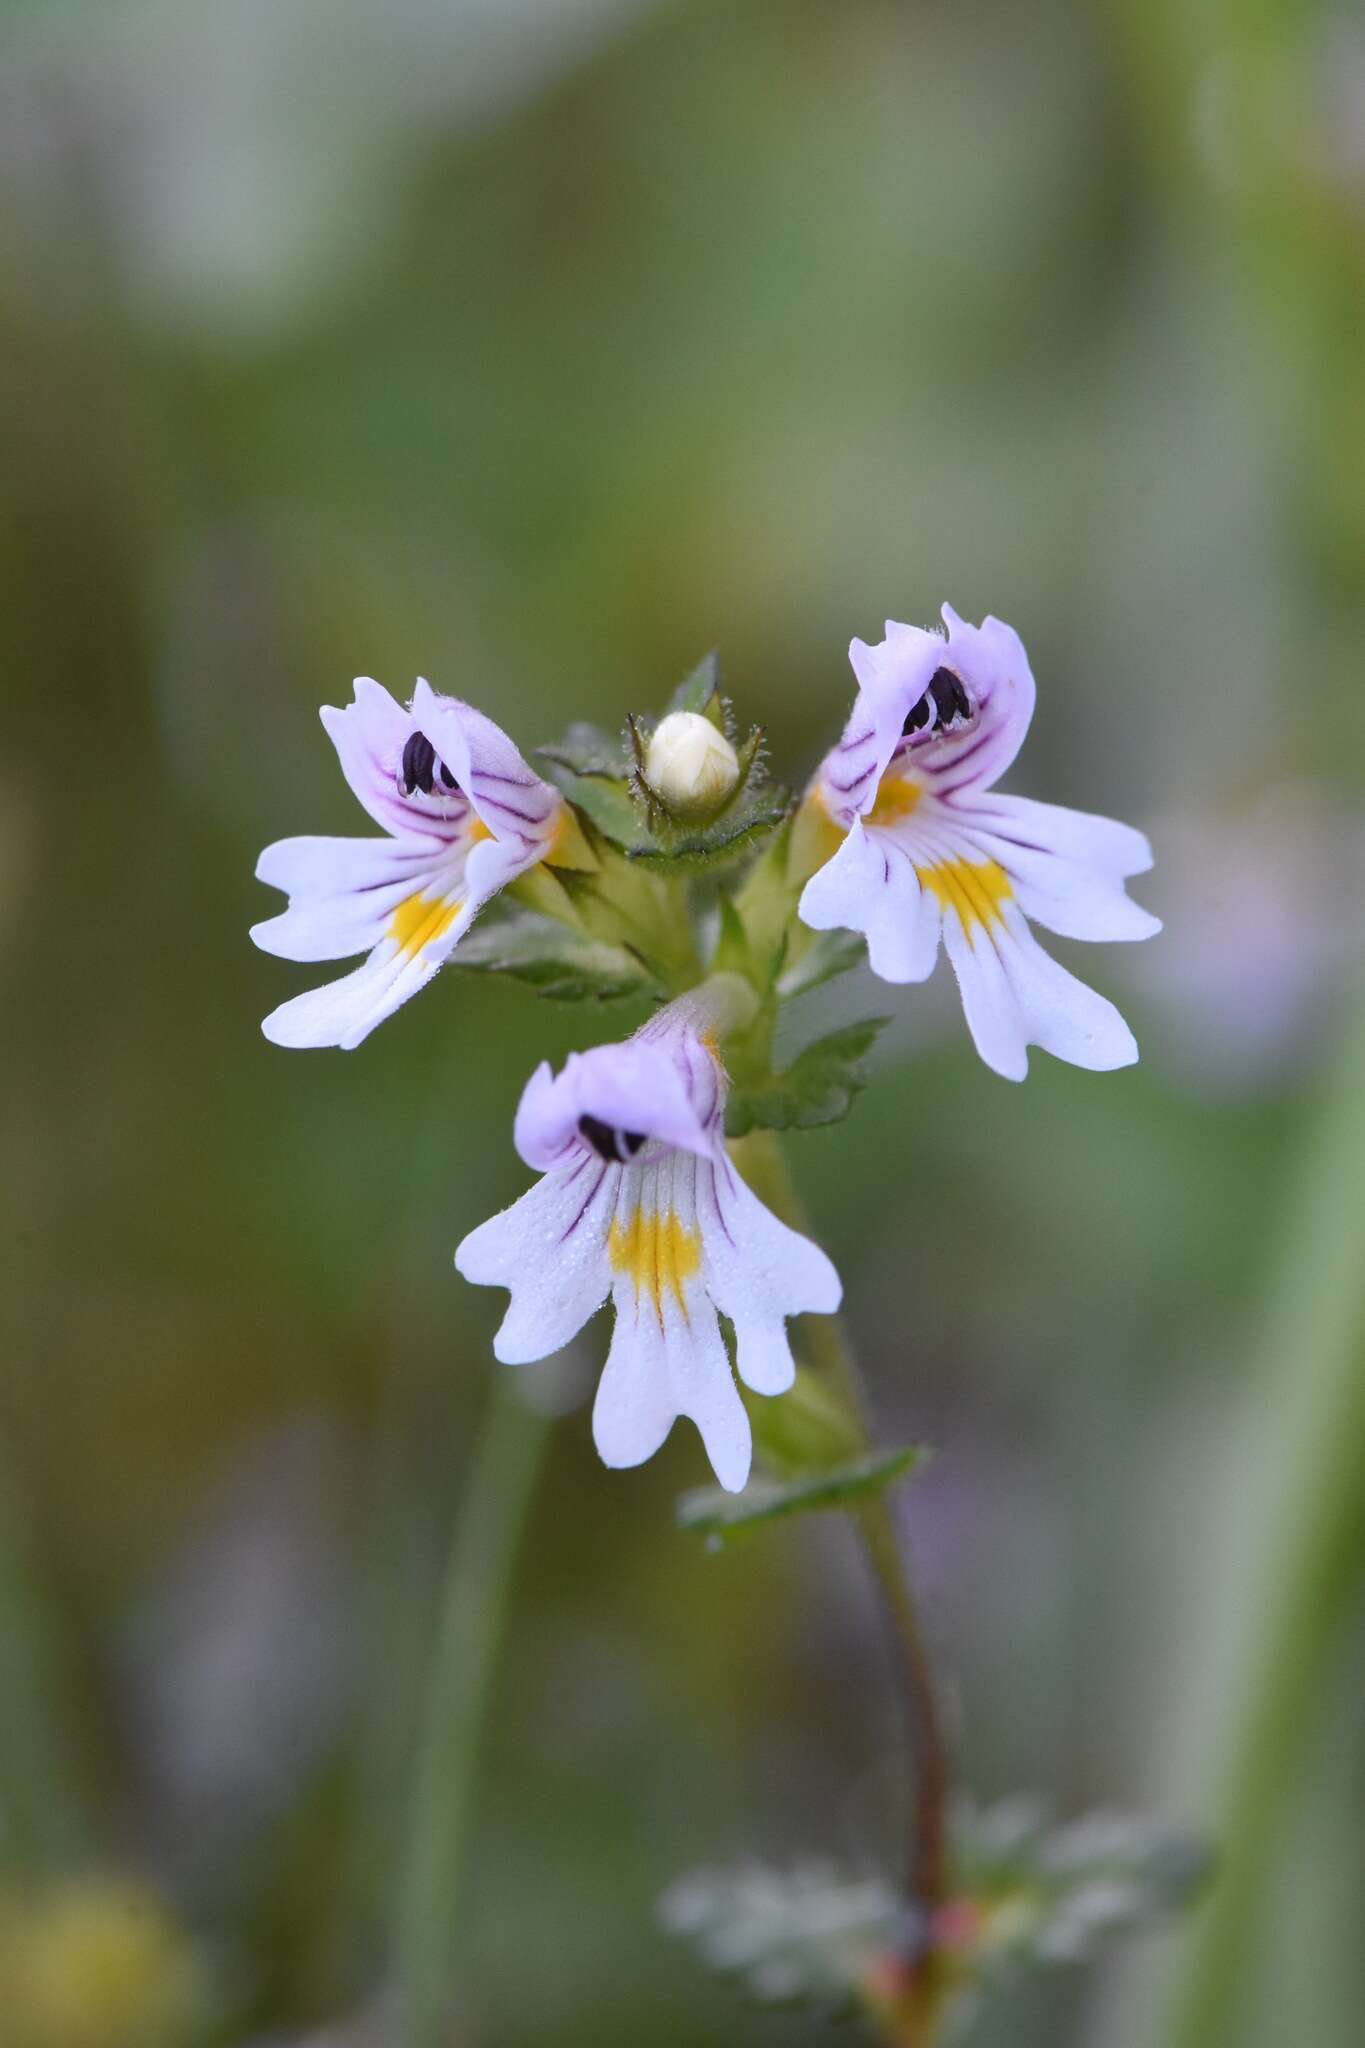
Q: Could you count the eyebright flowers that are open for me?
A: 3